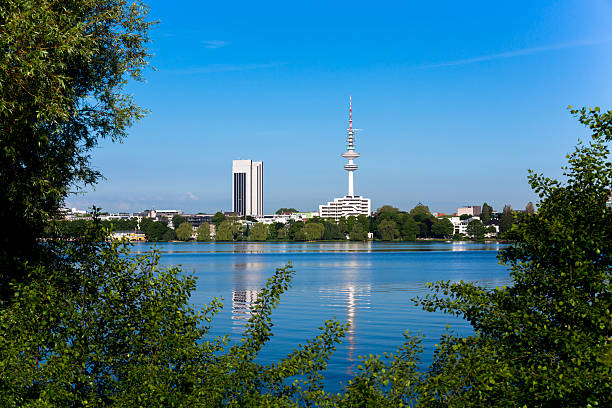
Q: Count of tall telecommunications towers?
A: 1